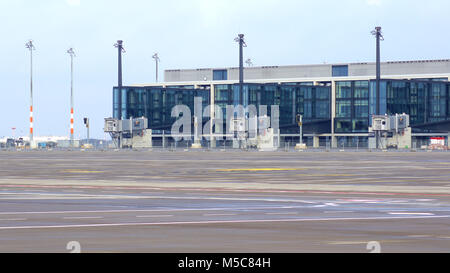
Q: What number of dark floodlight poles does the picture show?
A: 3